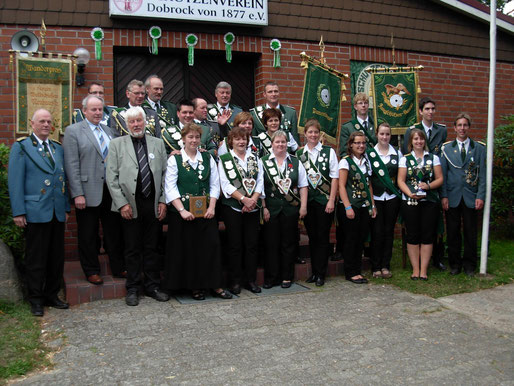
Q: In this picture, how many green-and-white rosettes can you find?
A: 5